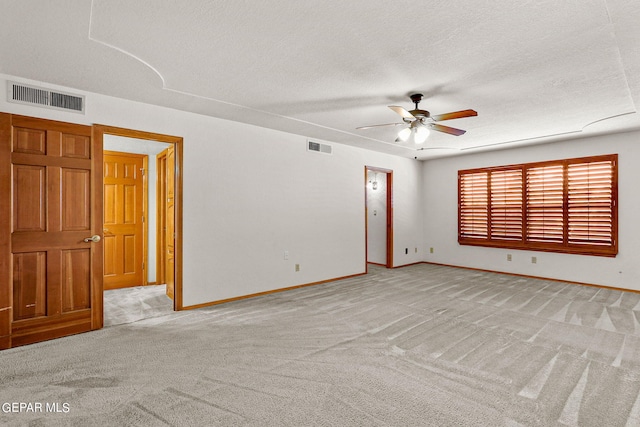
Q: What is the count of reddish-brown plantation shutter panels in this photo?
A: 4